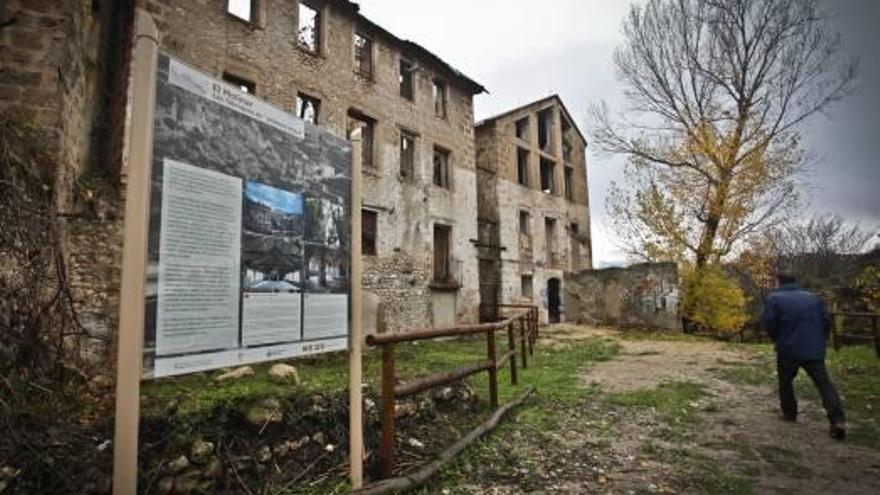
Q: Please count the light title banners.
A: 1